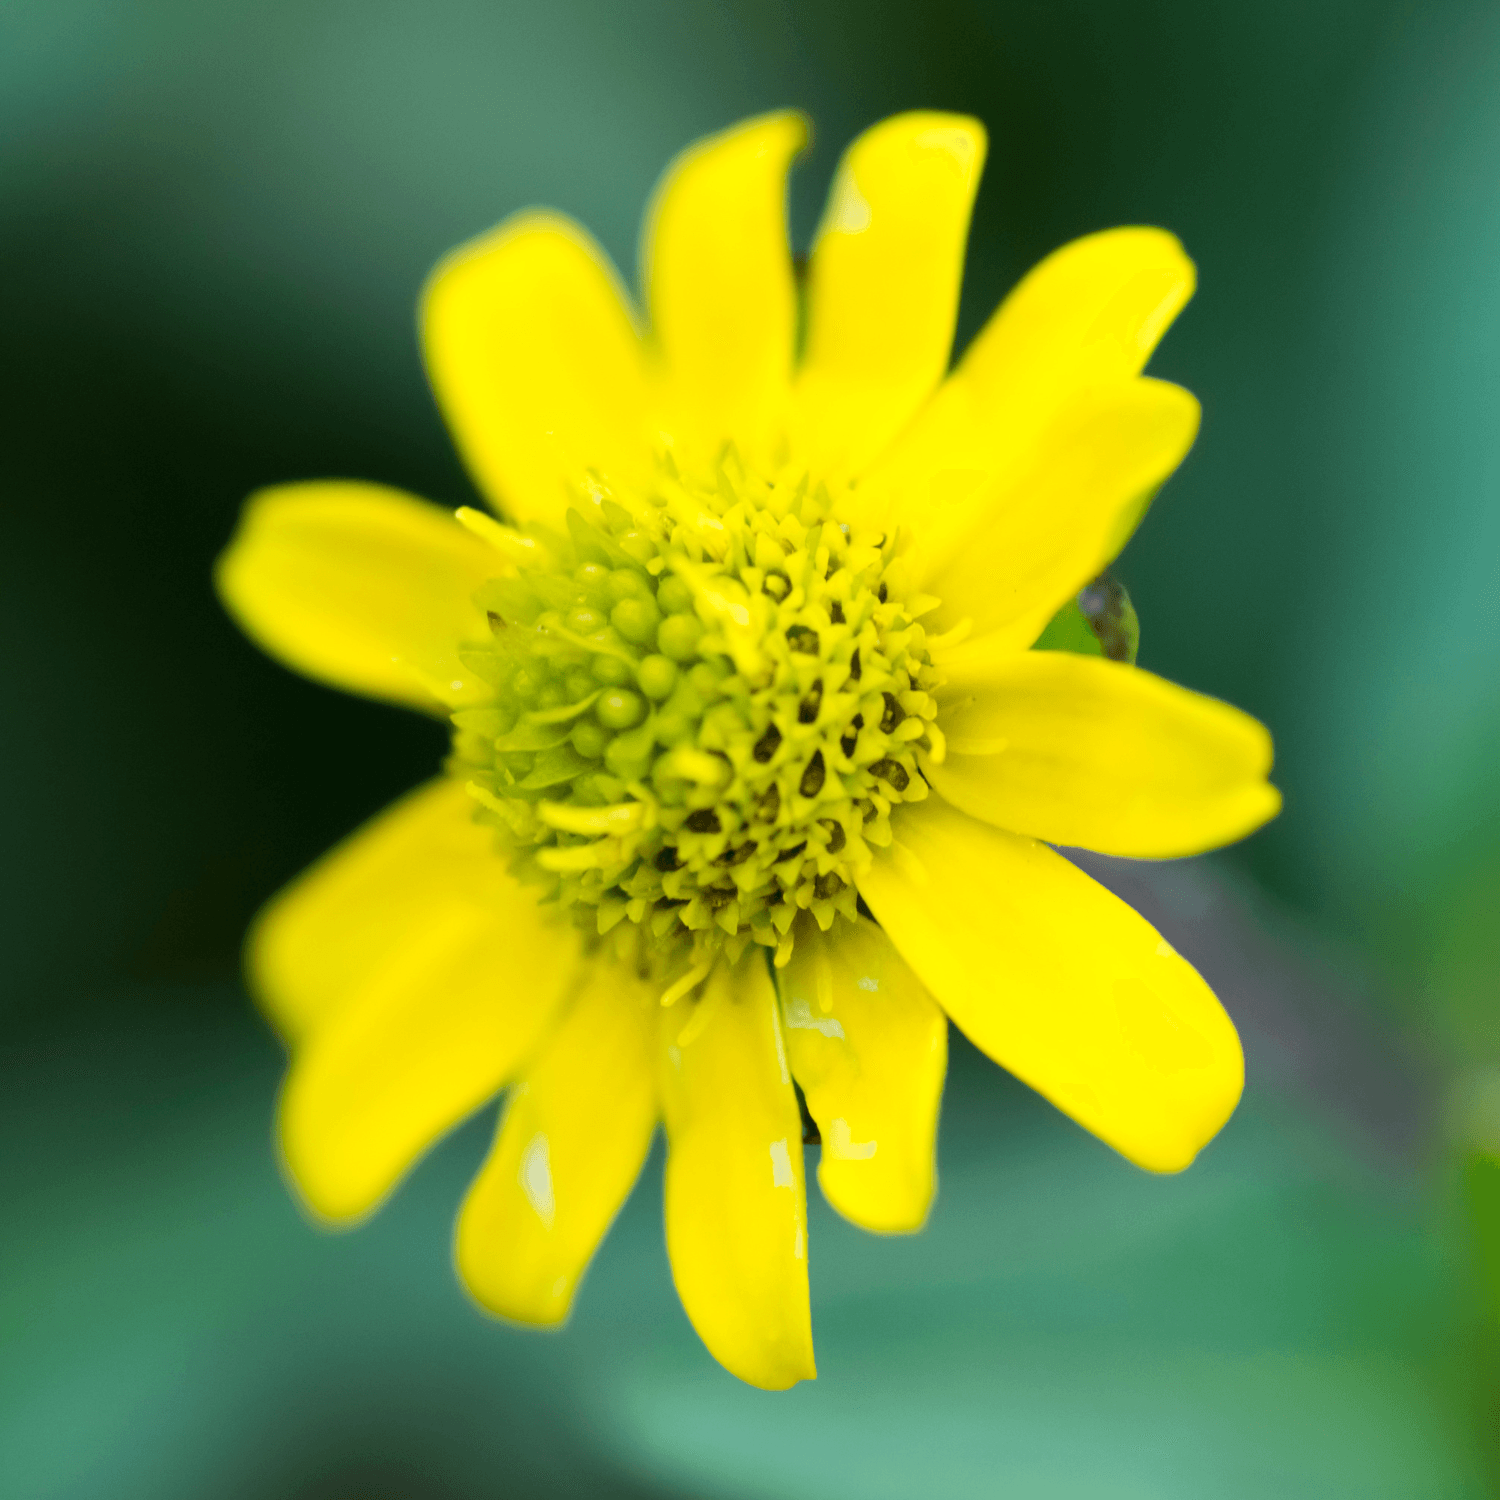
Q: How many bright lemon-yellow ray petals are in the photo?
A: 13